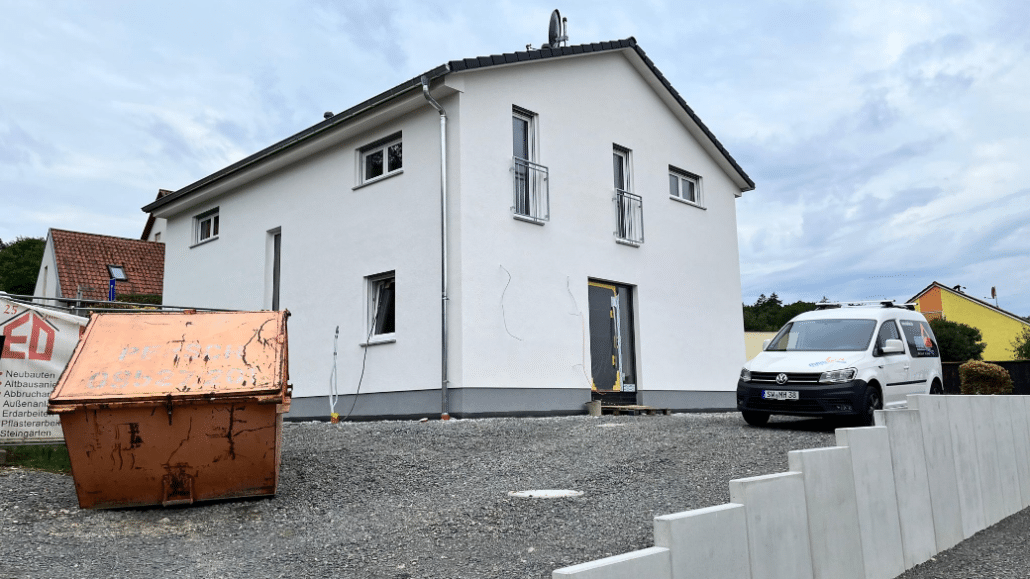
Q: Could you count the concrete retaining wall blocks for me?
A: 12